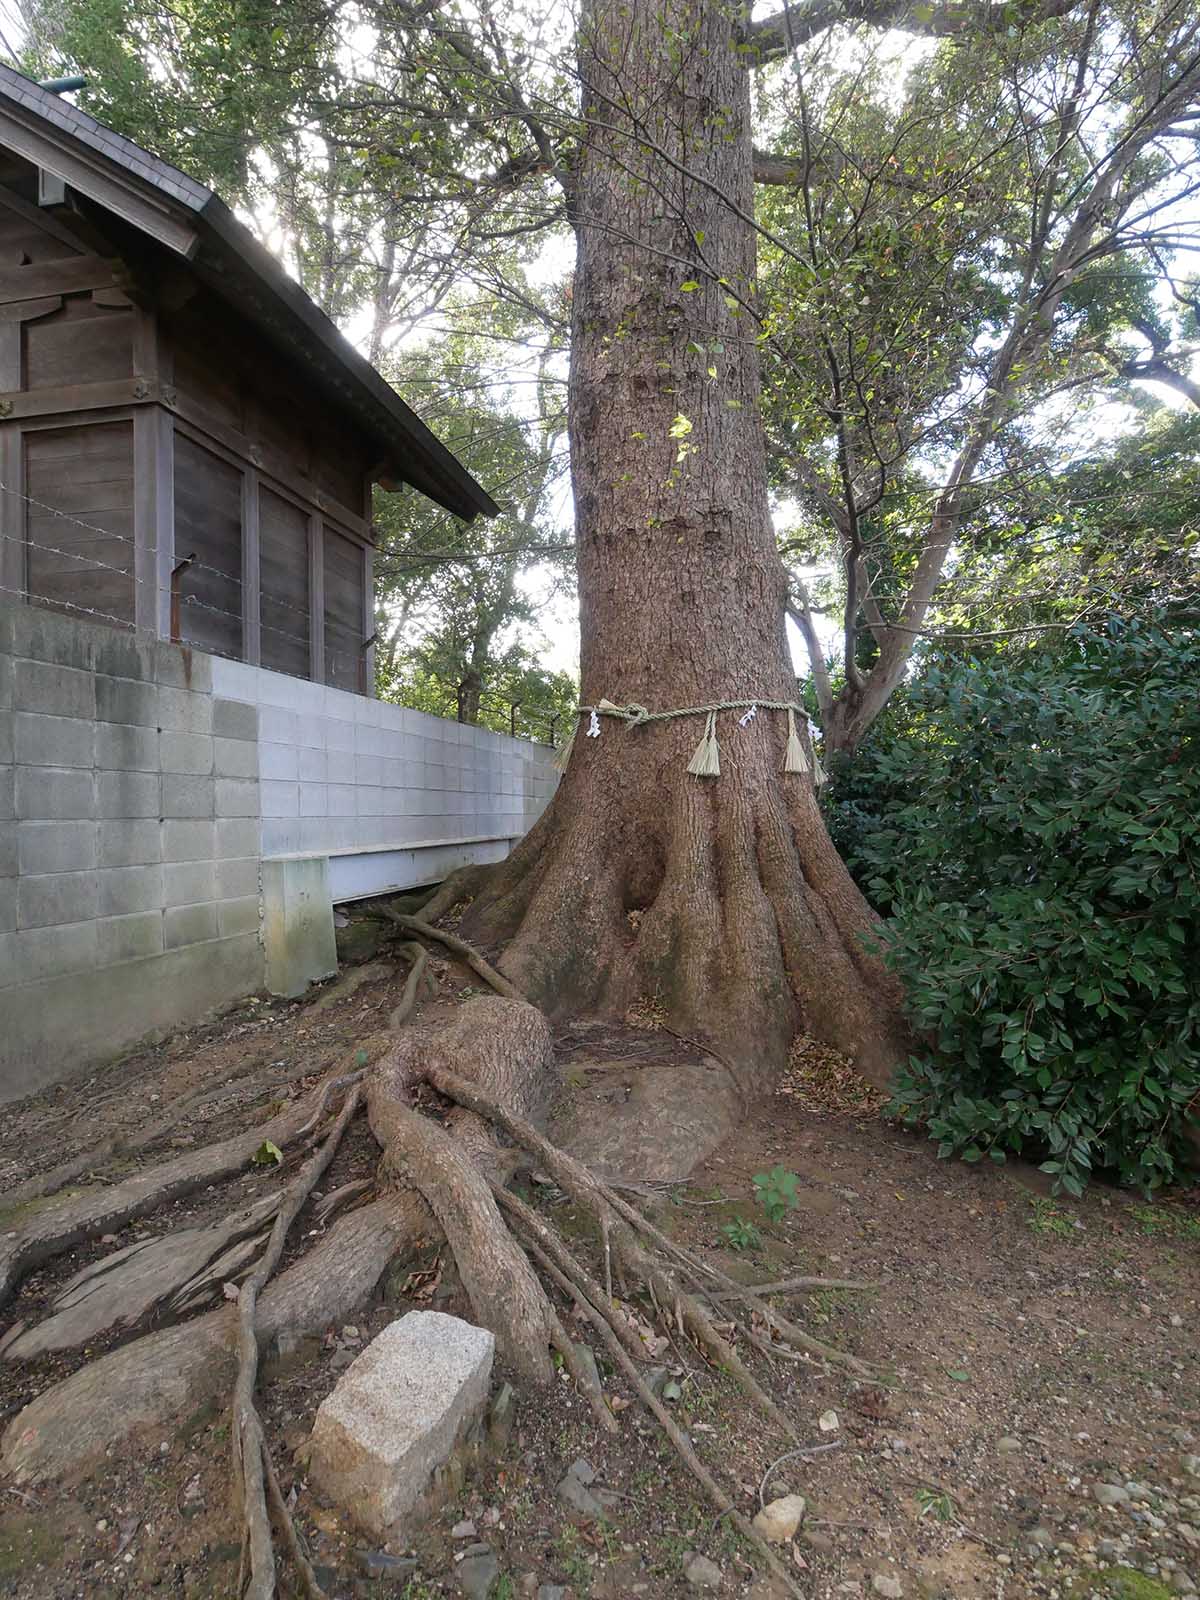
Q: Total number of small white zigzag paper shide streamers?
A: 3